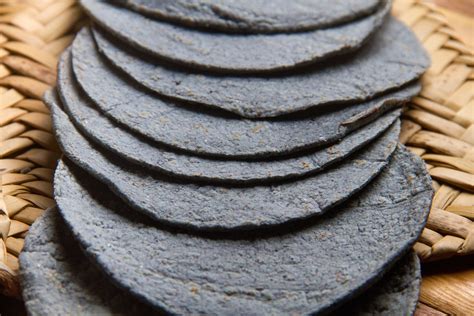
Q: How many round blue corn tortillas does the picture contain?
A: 8